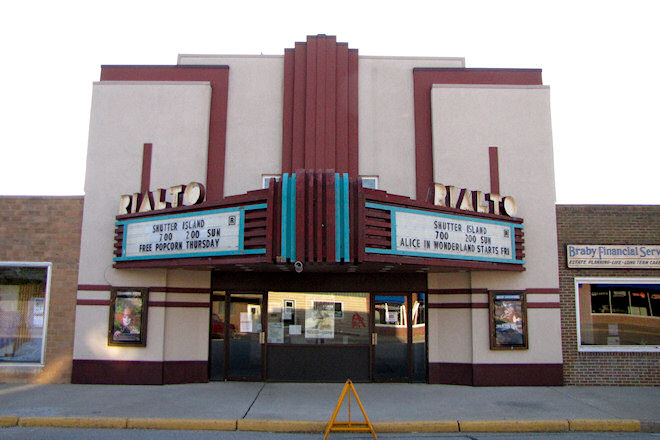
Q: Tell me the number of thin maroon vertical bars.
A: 2